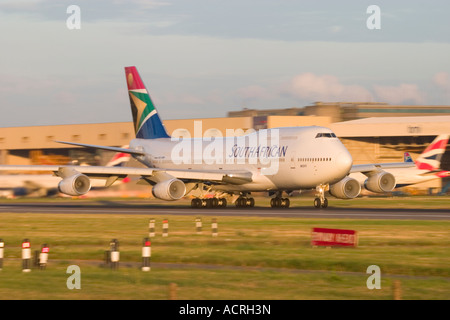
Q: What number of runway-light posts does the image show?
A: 9